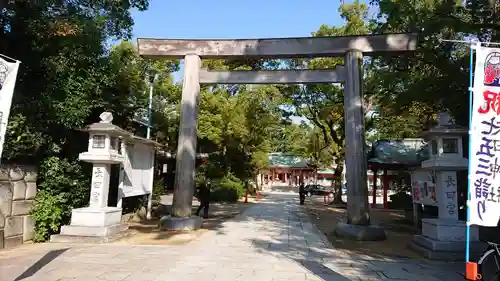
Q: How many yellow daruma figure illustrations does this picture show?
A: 0